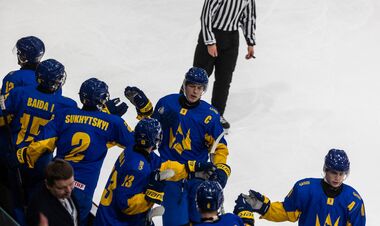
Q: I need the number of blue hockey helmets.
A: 7